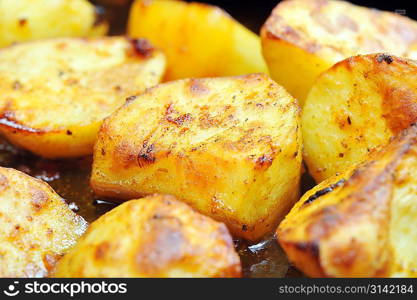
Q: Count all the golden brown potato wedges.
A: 9